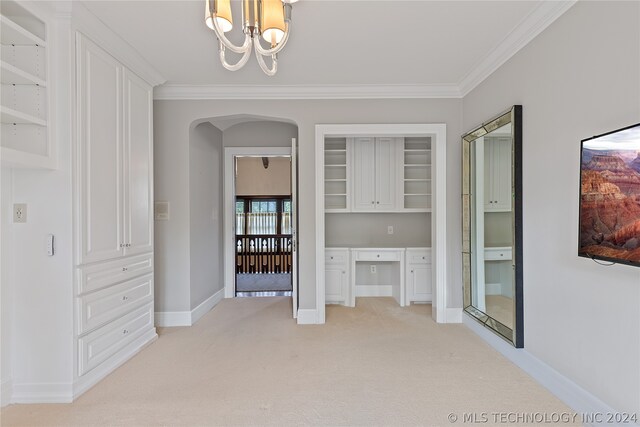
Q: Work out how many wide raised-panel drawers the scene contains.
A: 3